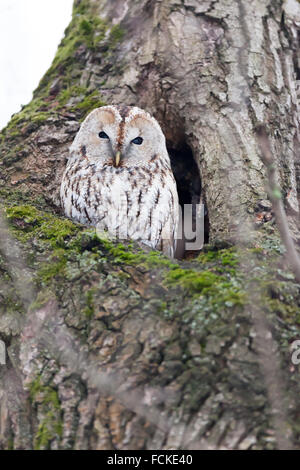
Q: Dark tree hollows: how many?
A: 1